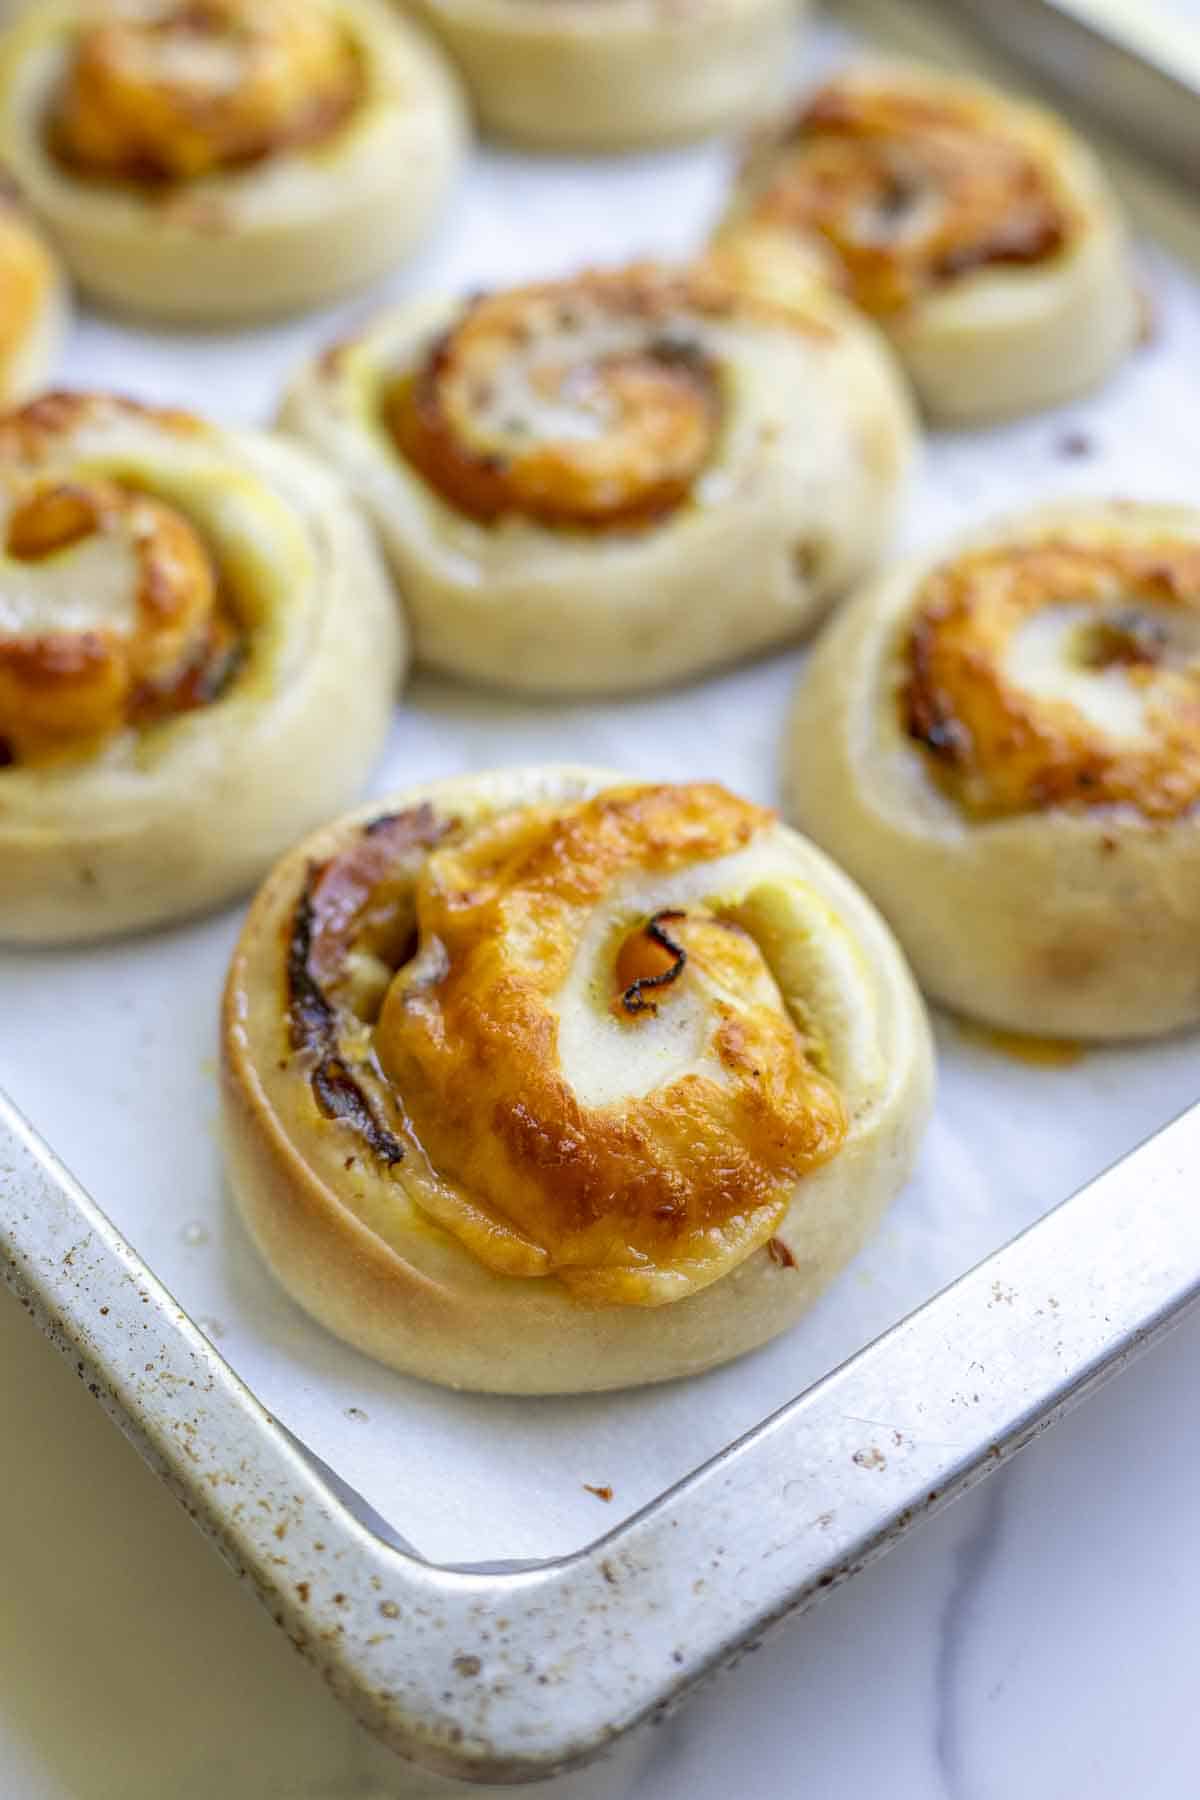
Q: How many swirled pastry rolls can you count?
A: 8